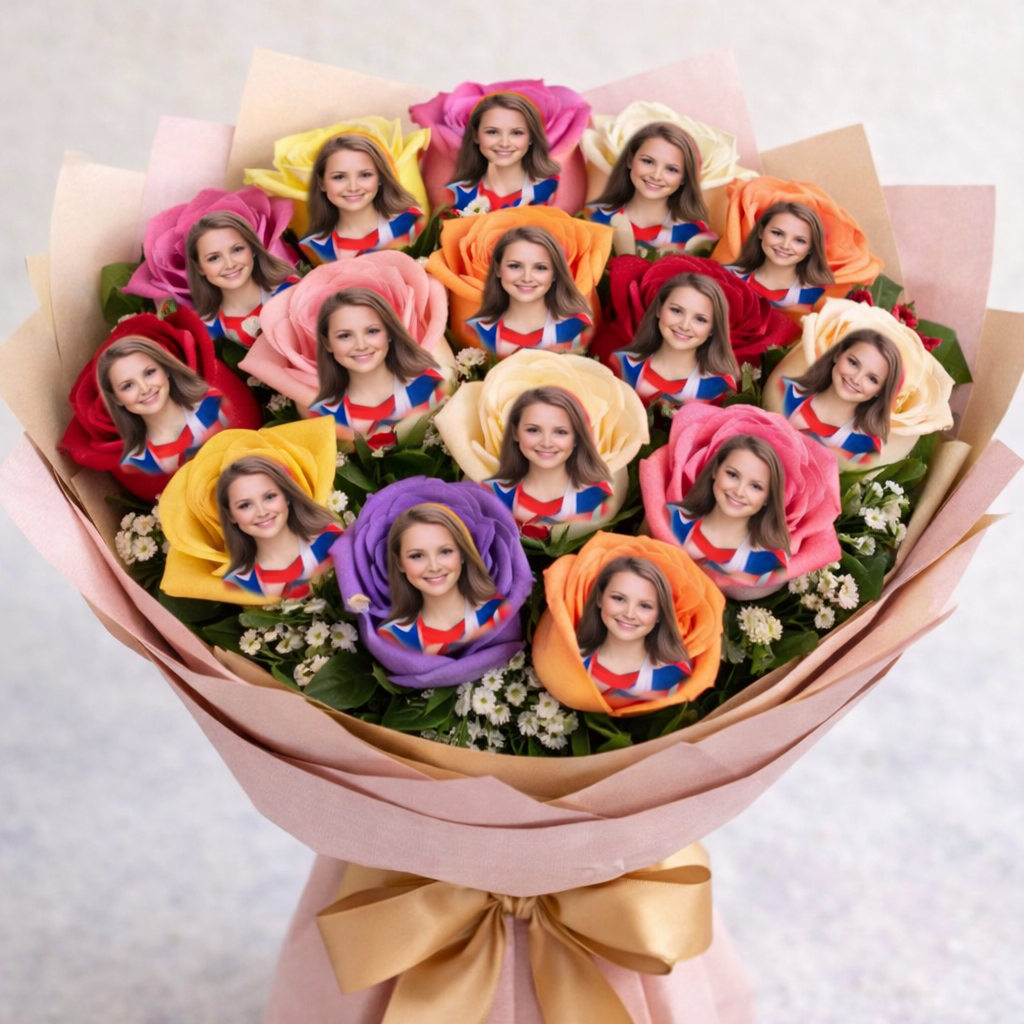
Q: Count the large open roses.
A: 15